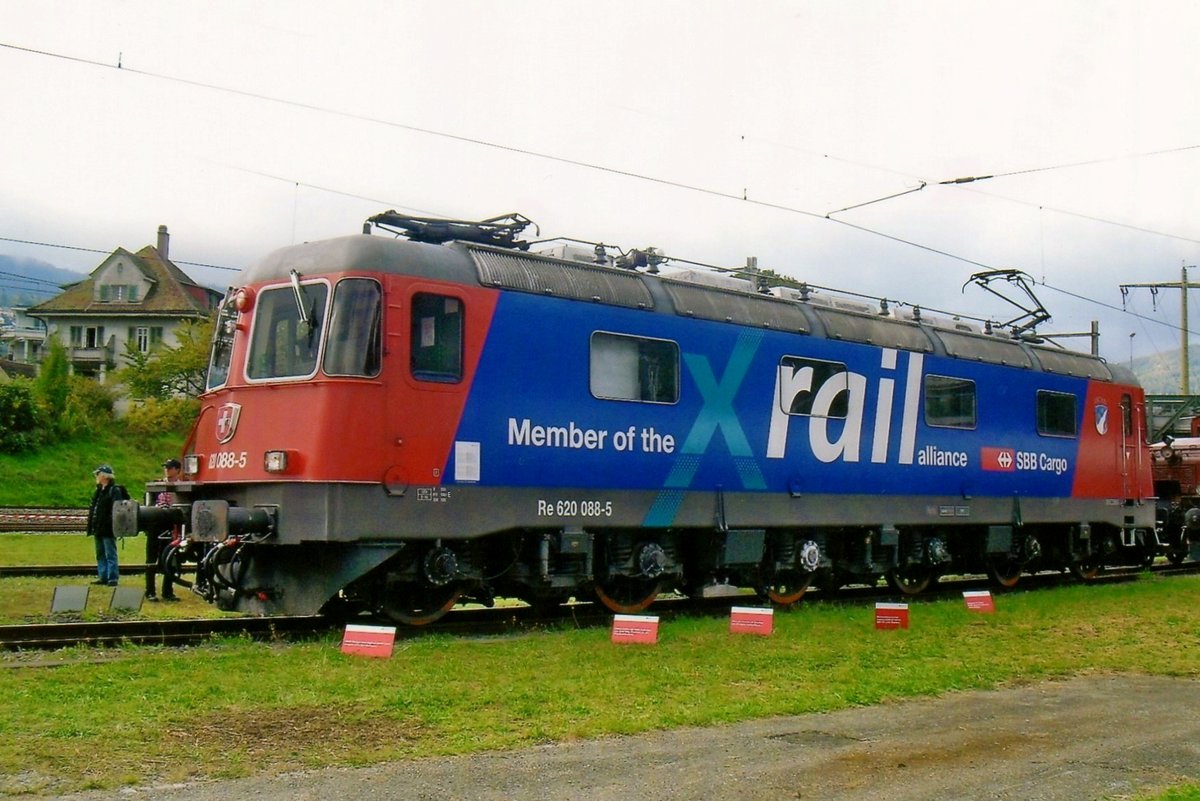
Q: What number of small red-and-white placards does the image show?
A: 5